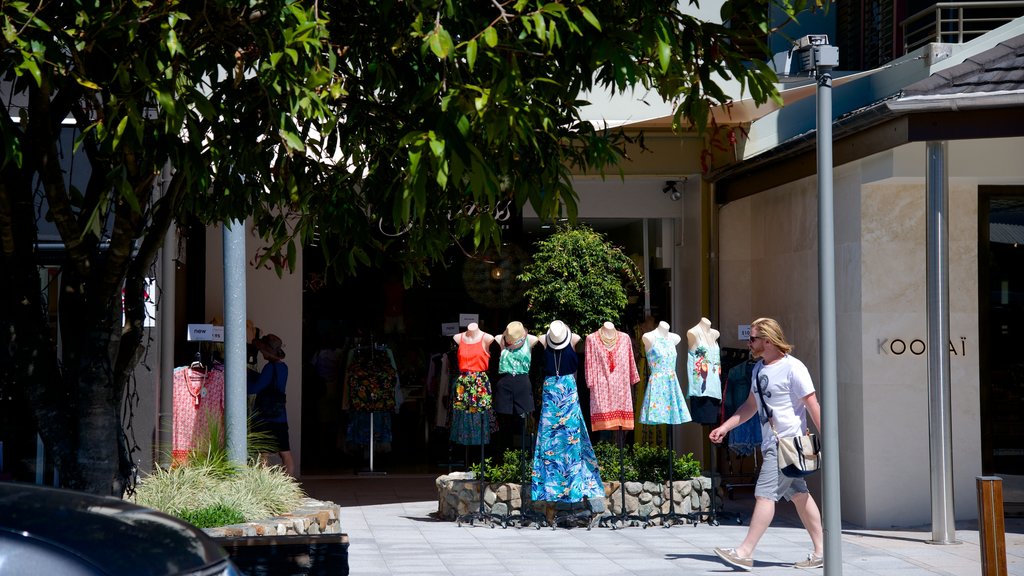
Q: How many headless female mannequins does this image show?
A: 6